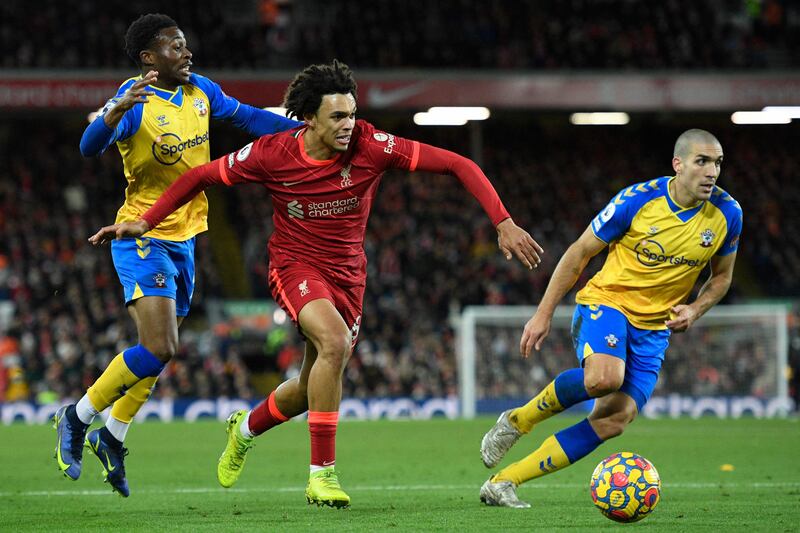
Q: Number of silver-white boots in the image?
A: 2